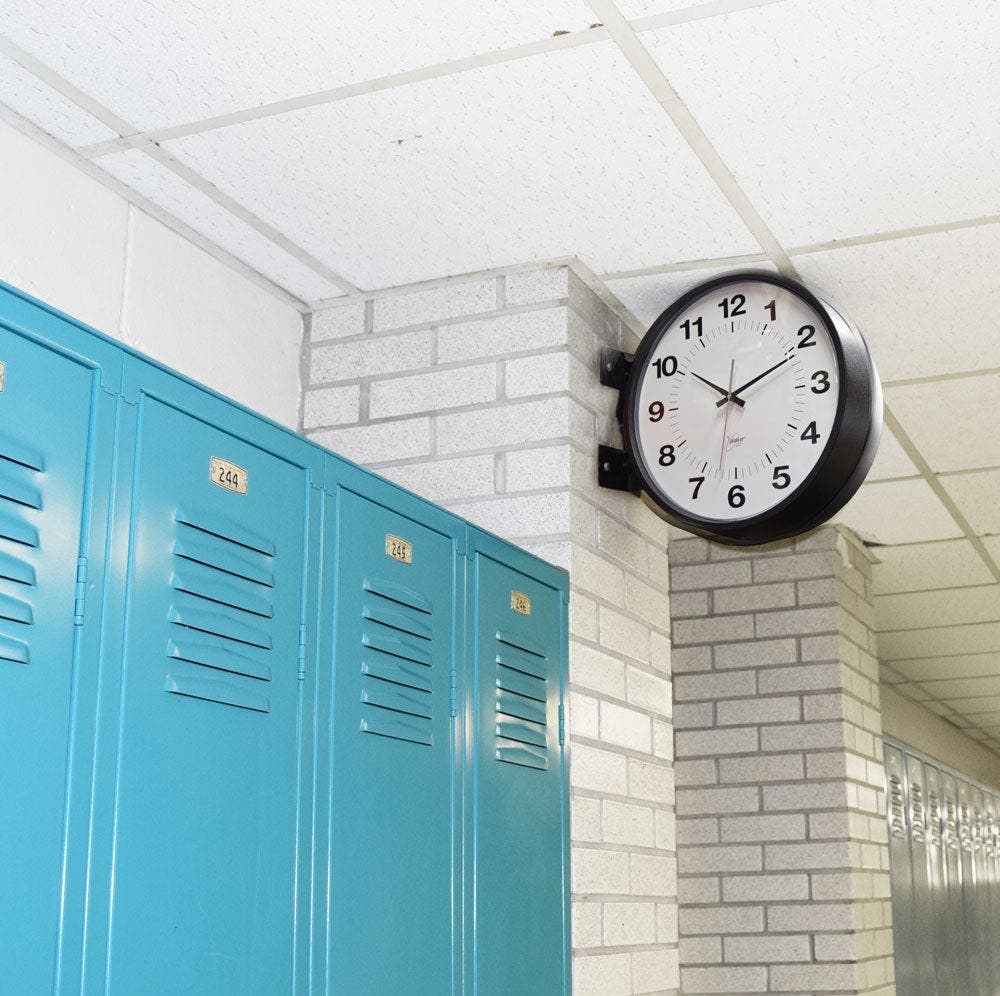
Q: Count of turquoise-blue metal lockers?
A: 4